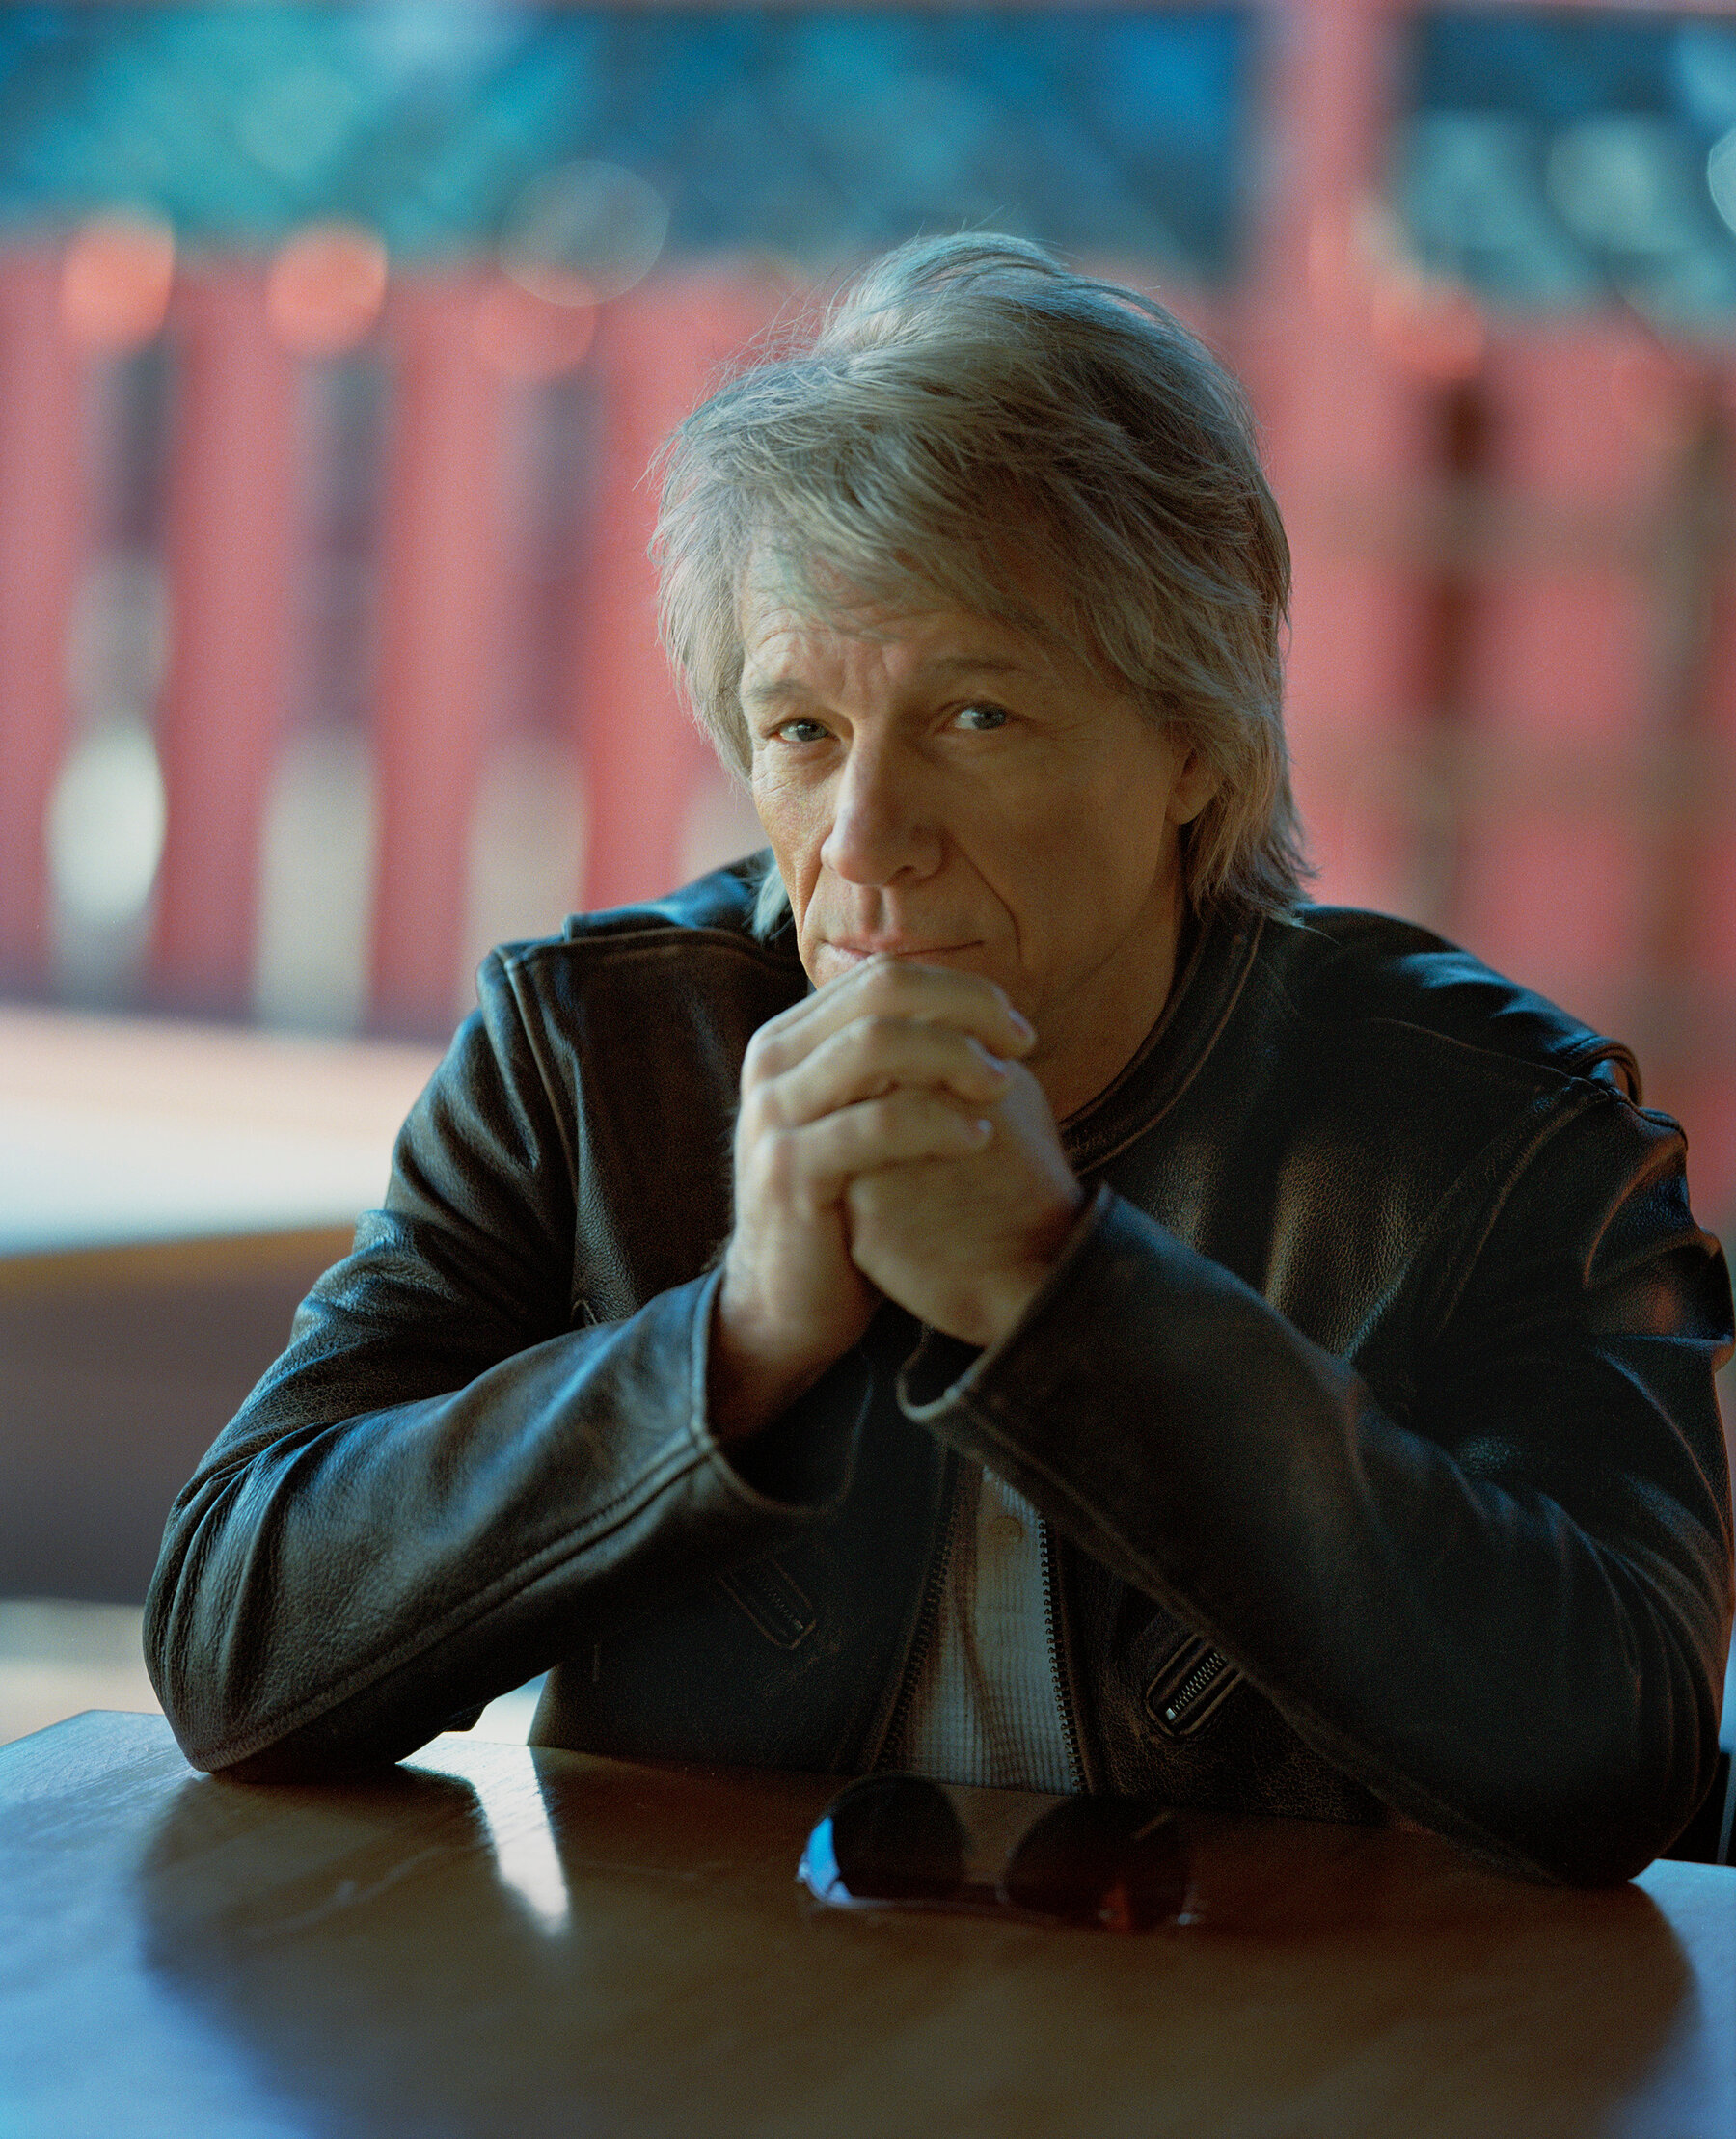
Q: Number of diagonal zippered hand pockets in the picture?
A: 2